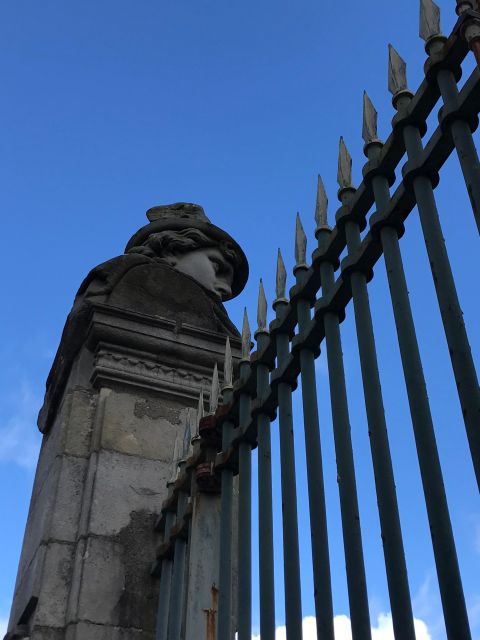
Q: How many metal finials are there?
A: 14